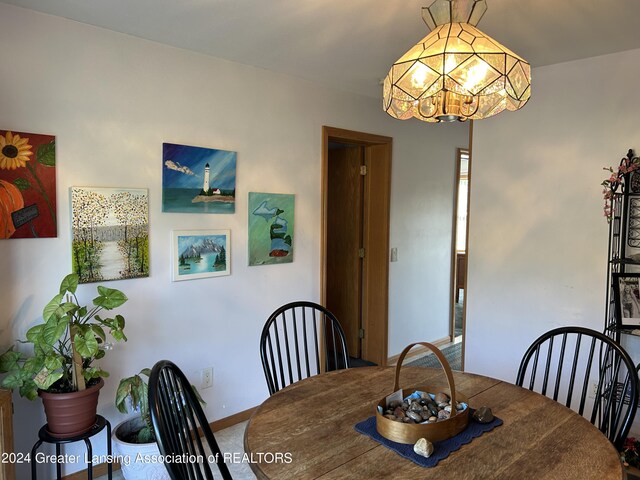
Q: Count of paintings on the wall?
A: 5